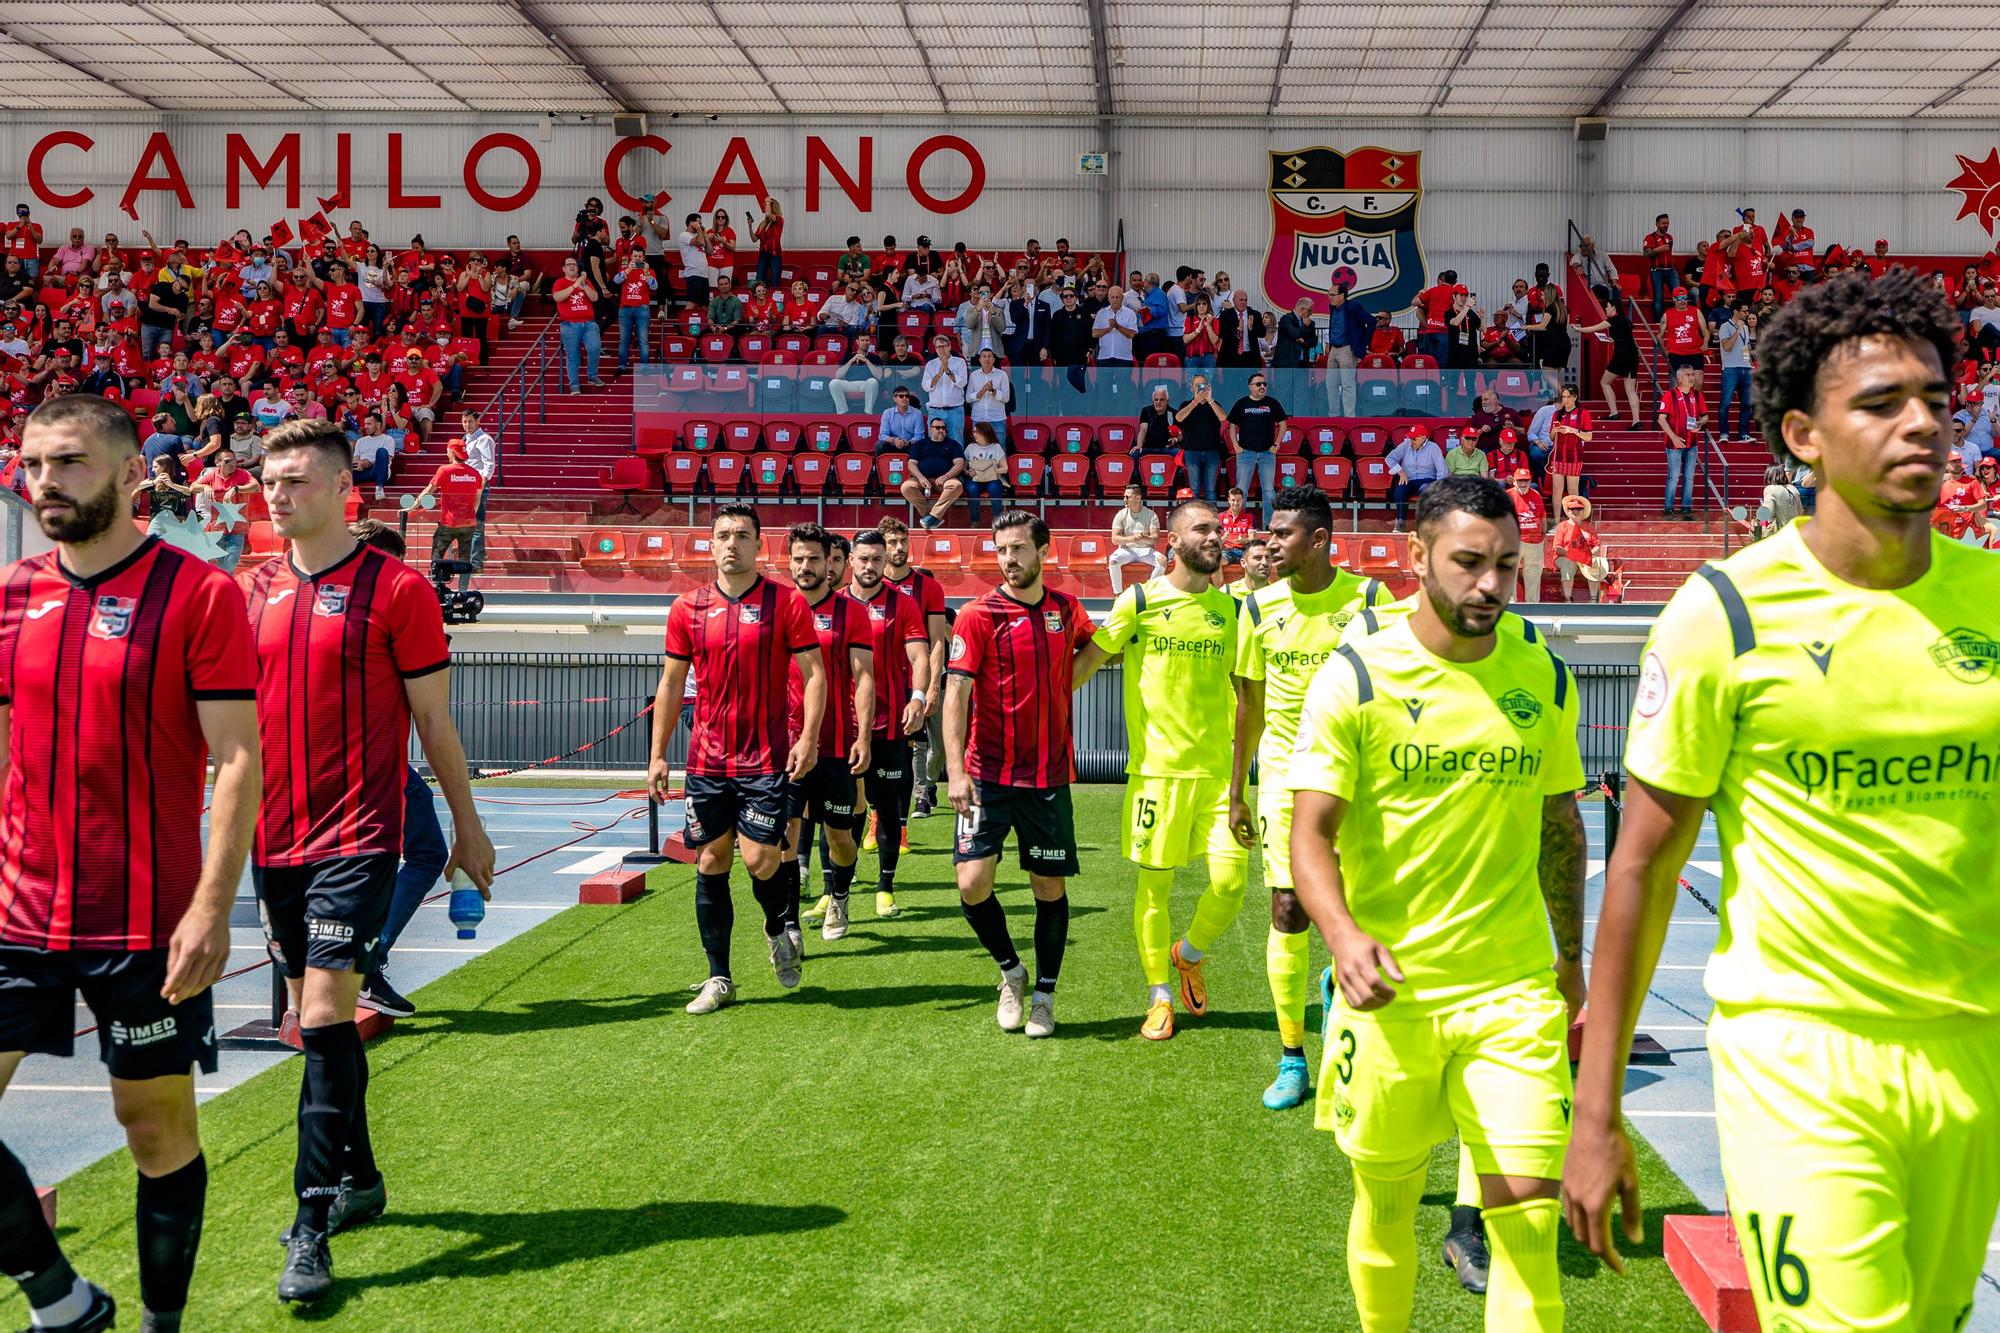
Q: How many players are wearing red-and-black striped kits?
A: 8